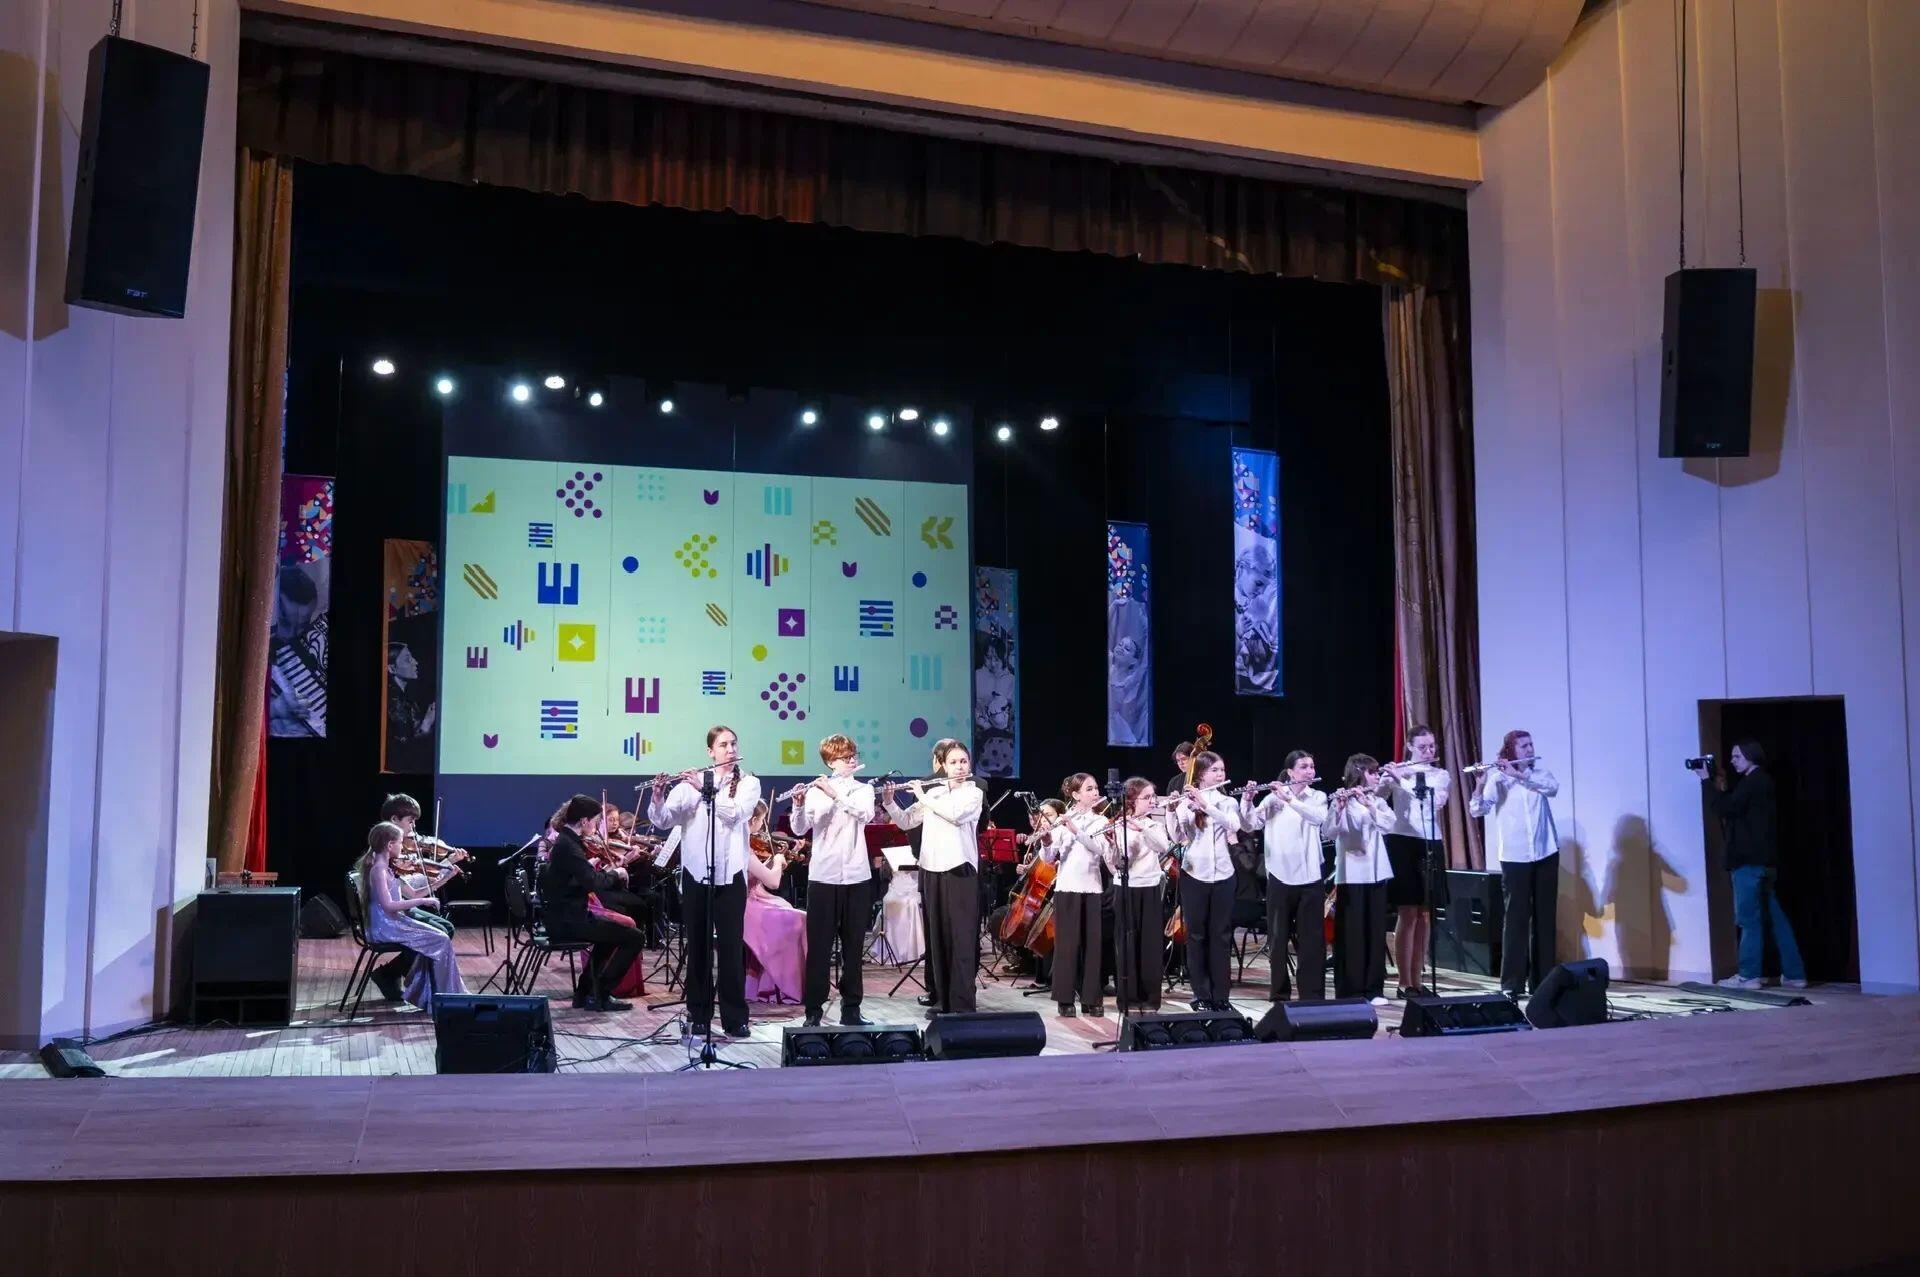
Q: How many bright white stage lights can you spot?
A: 12